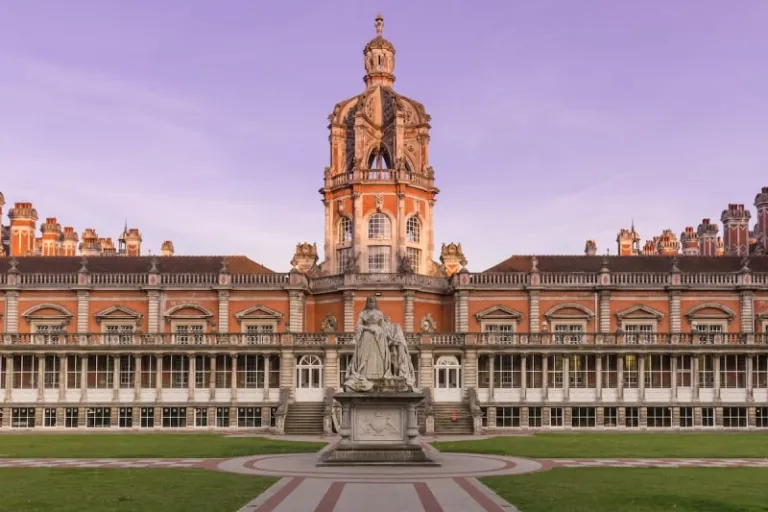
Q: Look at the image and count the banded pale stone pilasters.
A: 12